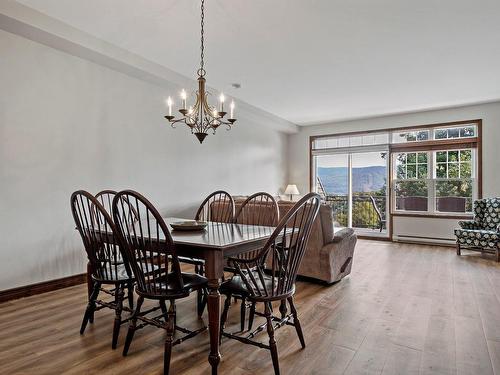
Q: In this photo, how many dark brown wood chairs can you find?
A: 6